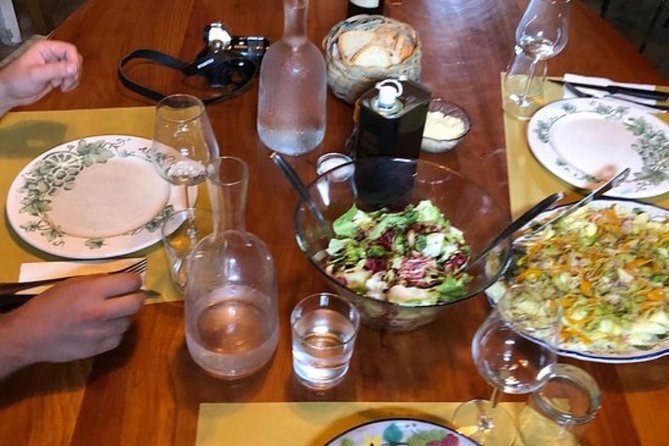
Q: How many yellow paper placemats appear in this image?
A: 3